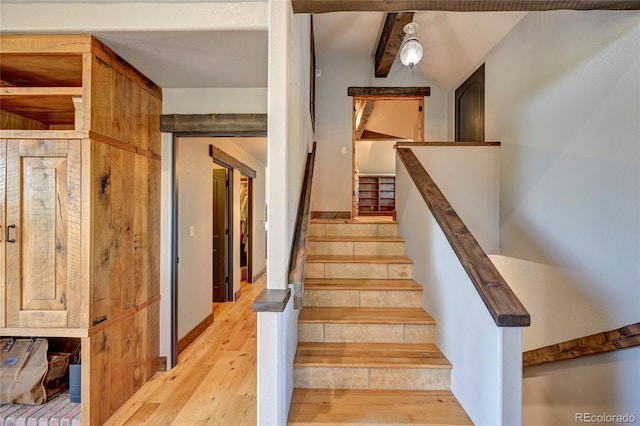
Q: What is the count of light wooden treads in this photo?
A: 7